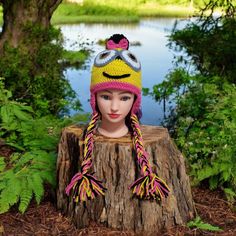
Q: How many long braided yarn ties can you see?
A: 2